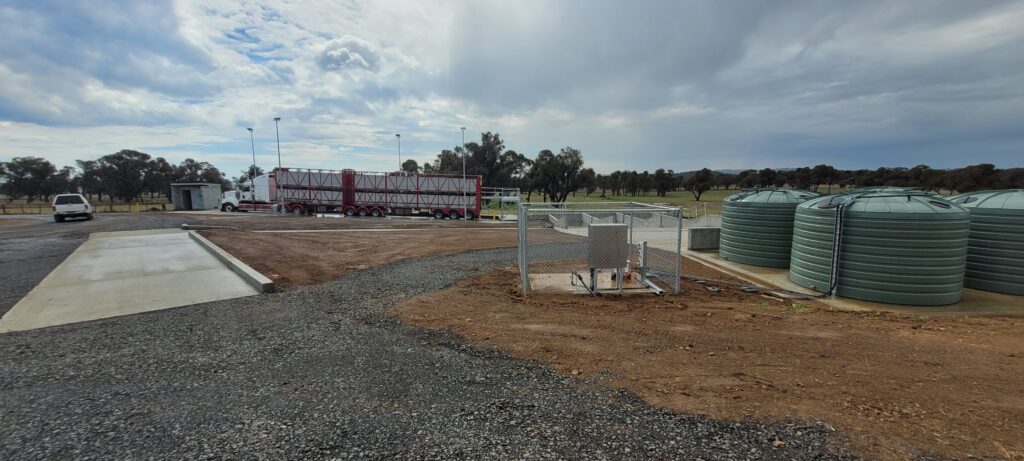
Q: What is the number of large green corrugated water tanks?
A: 4